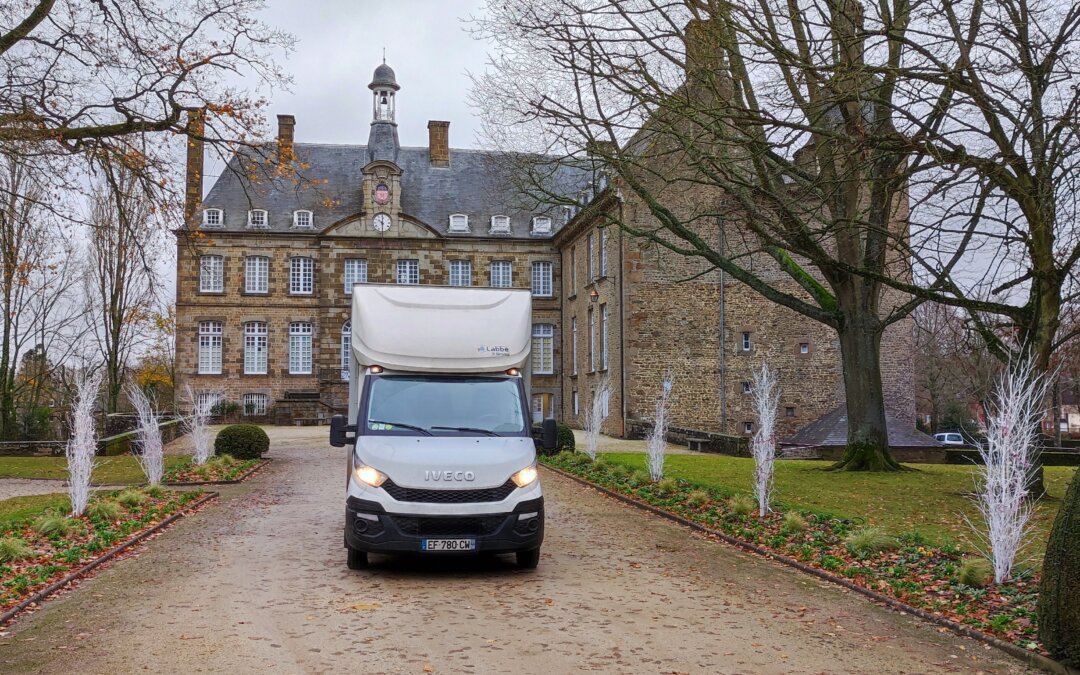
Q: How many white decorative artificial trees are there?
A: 7